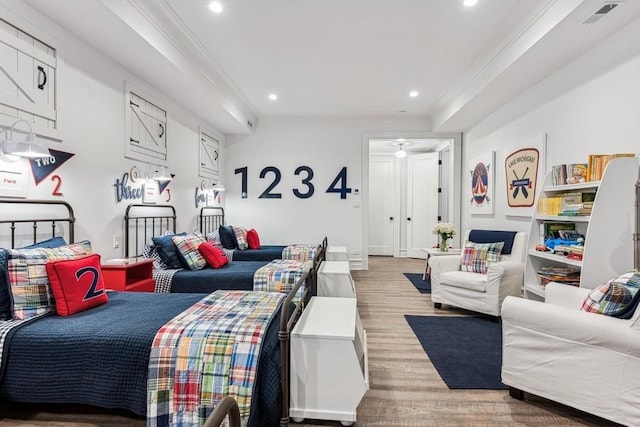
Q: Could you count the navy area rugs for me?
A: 2